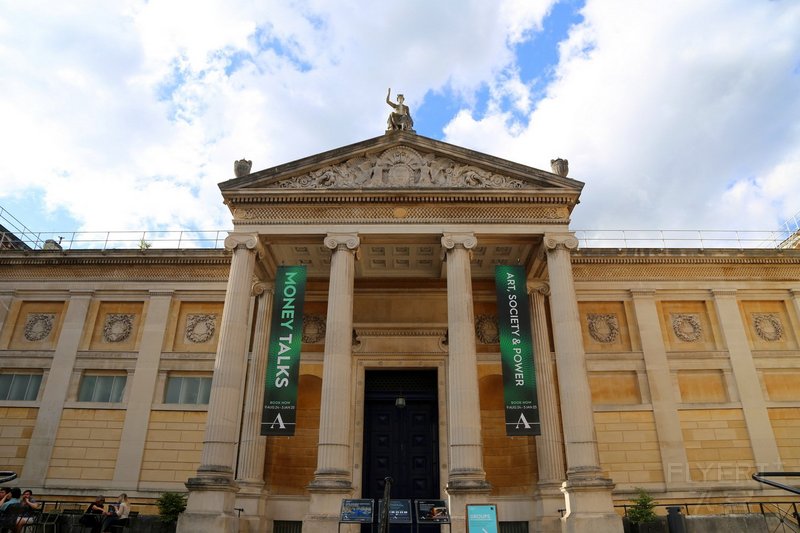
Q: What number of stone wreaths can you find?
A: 8